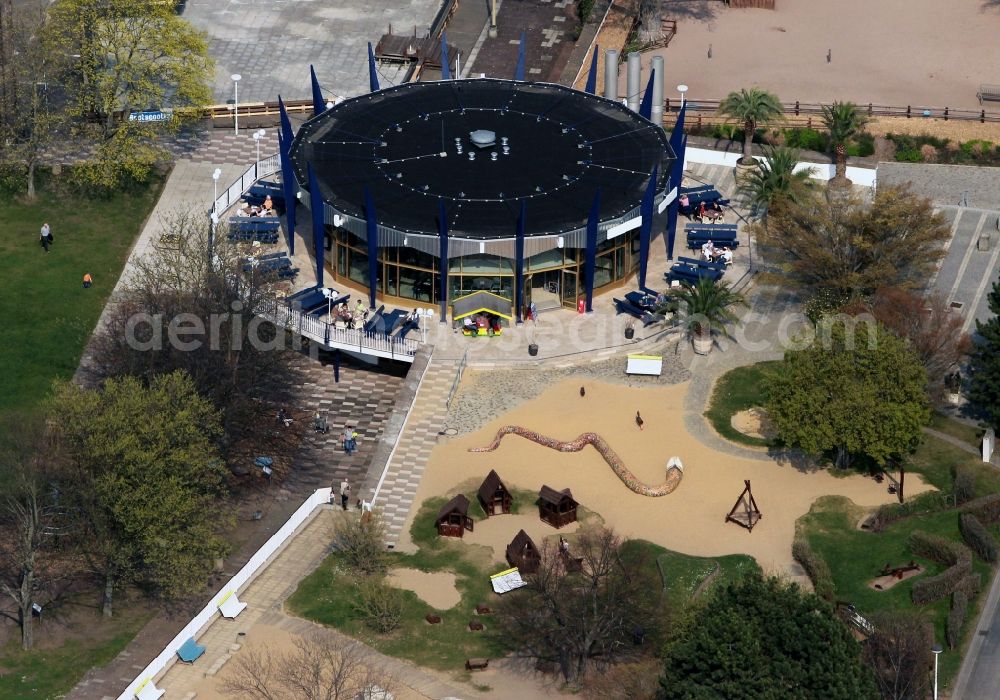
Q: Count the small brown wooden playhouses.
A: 4